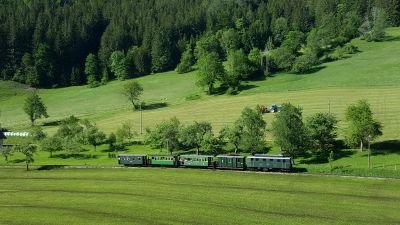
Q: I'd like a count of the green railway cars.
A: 5